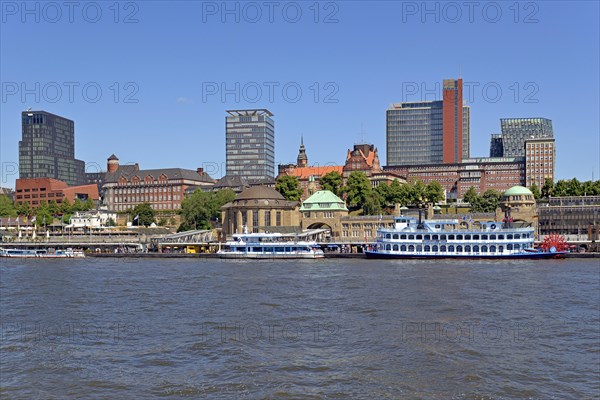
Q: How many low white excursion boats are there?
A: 2